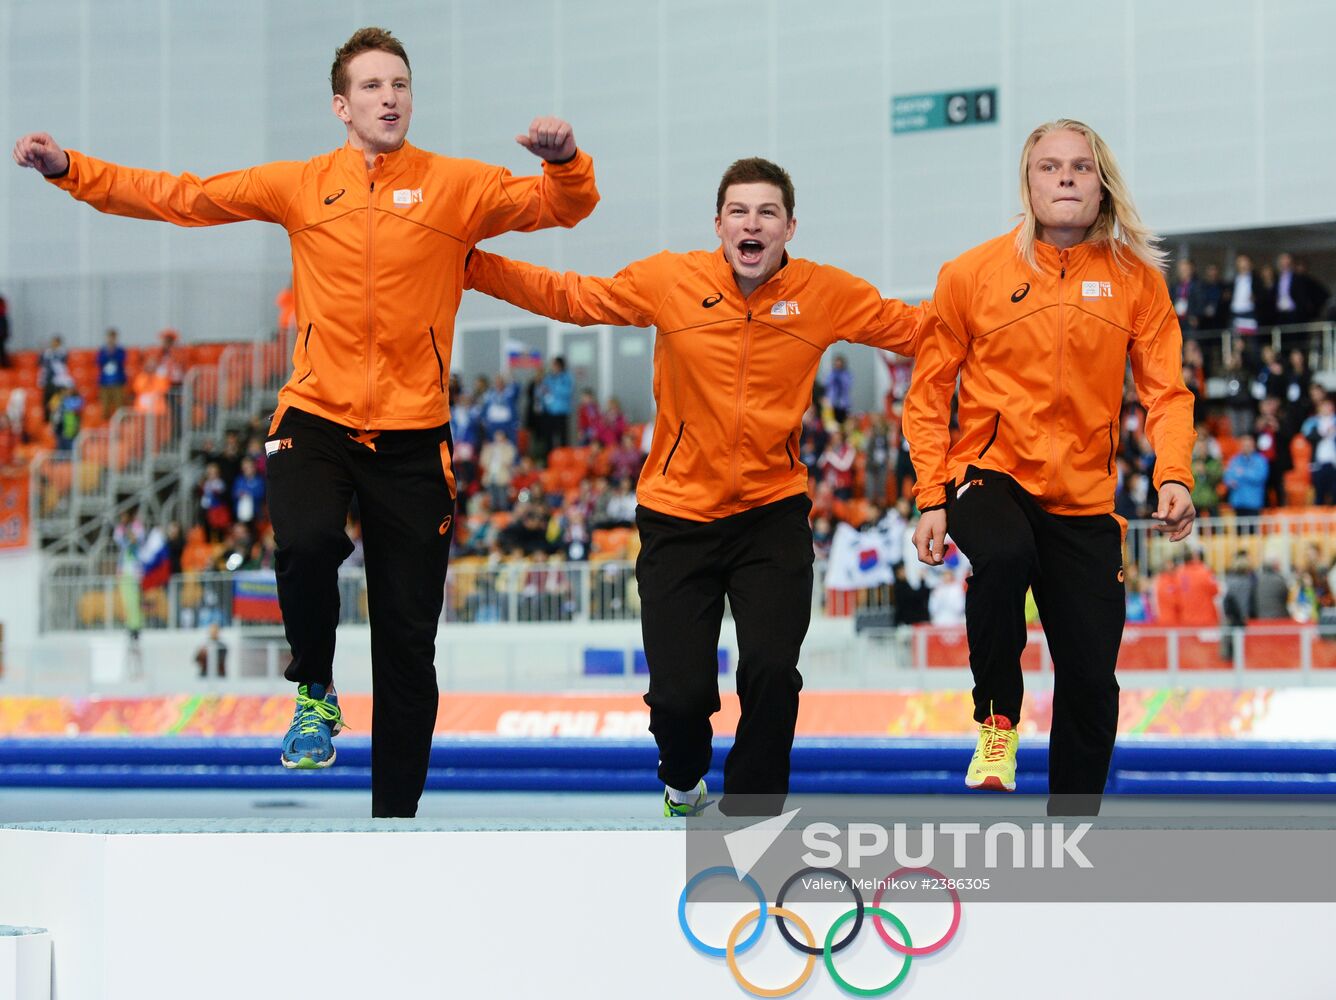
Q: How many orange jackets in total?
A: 3